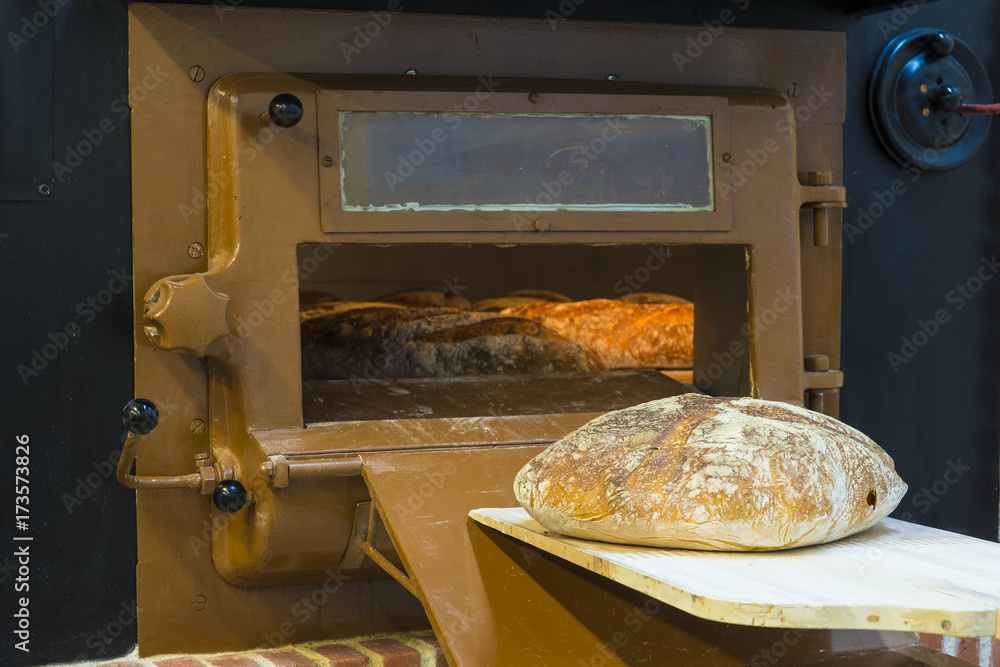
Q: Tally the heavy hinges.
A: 2